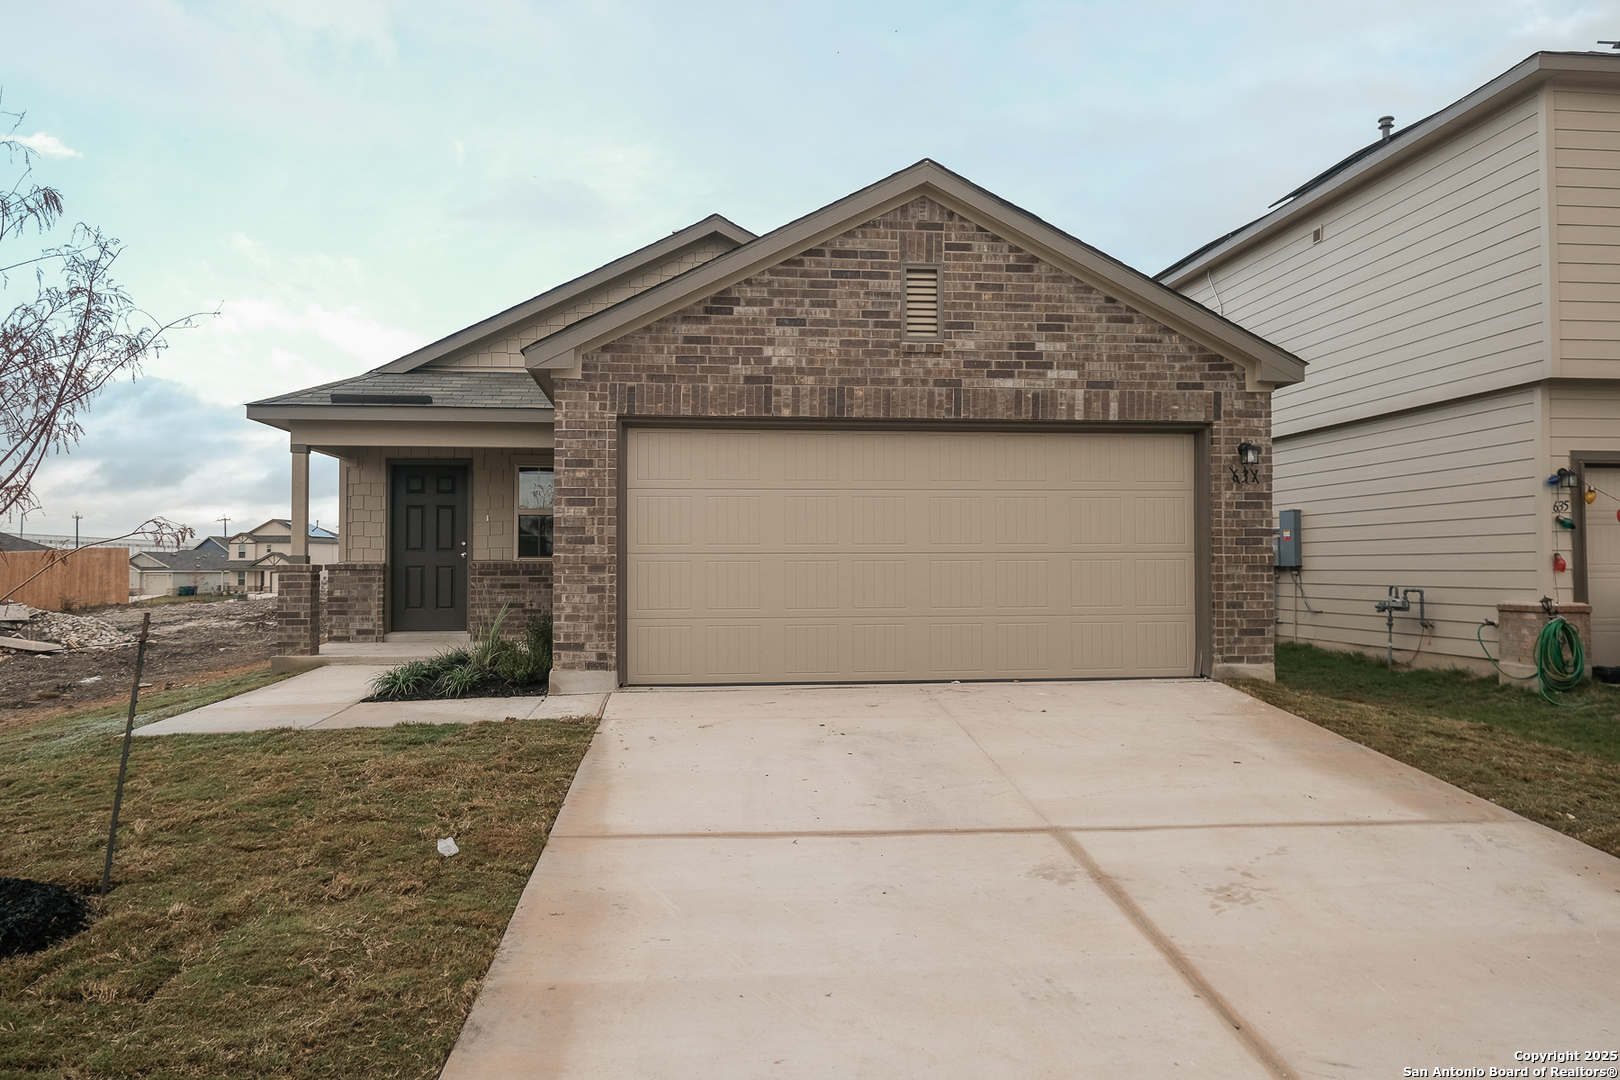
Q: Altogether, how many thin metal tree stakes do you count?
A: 1